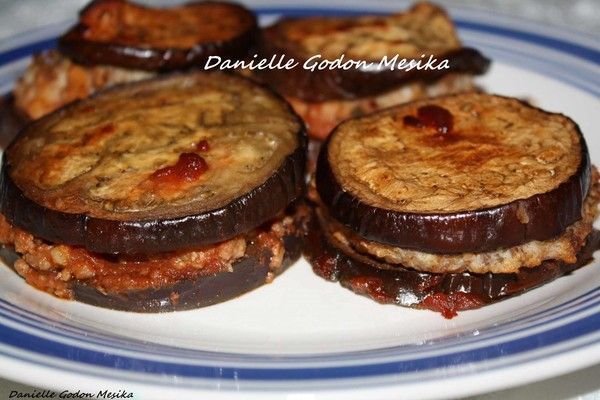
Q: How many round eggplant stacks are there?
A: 4